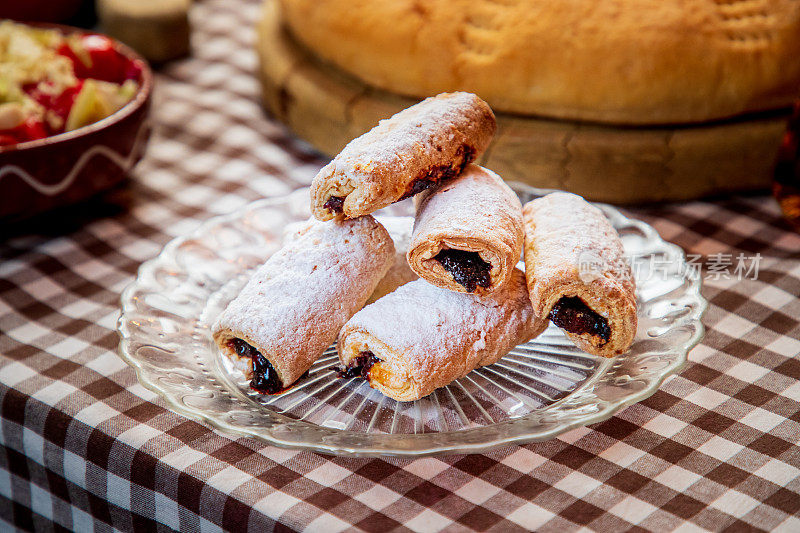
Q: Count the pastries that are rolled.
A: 6